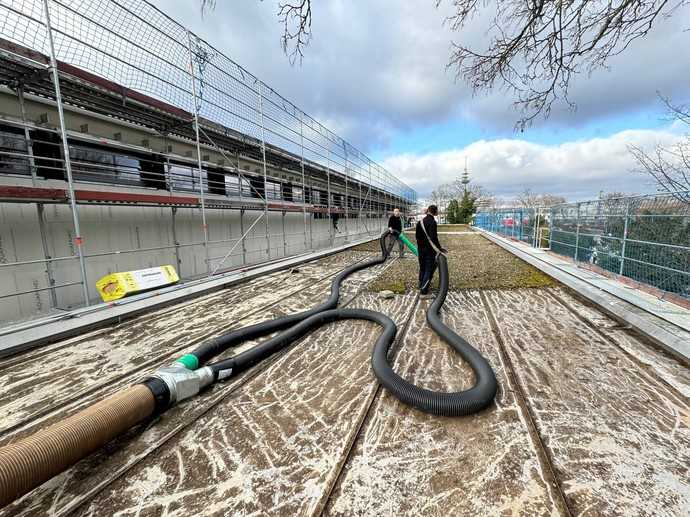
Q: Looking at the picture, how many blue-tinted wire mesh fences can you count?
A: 1